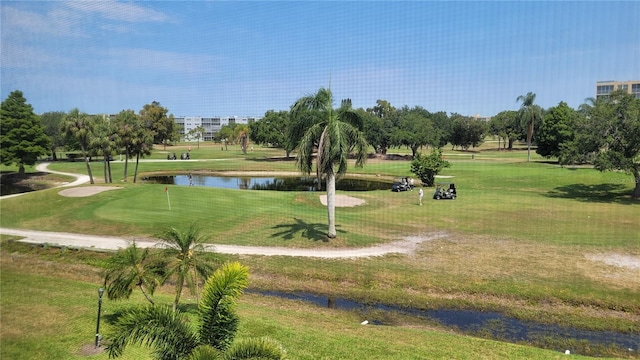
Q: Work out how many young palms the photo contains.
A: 3